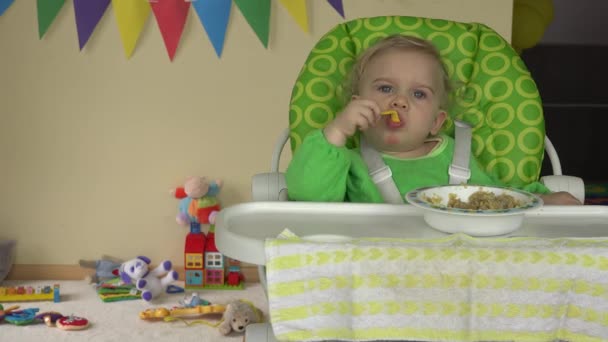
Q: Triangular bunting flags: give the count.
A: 9